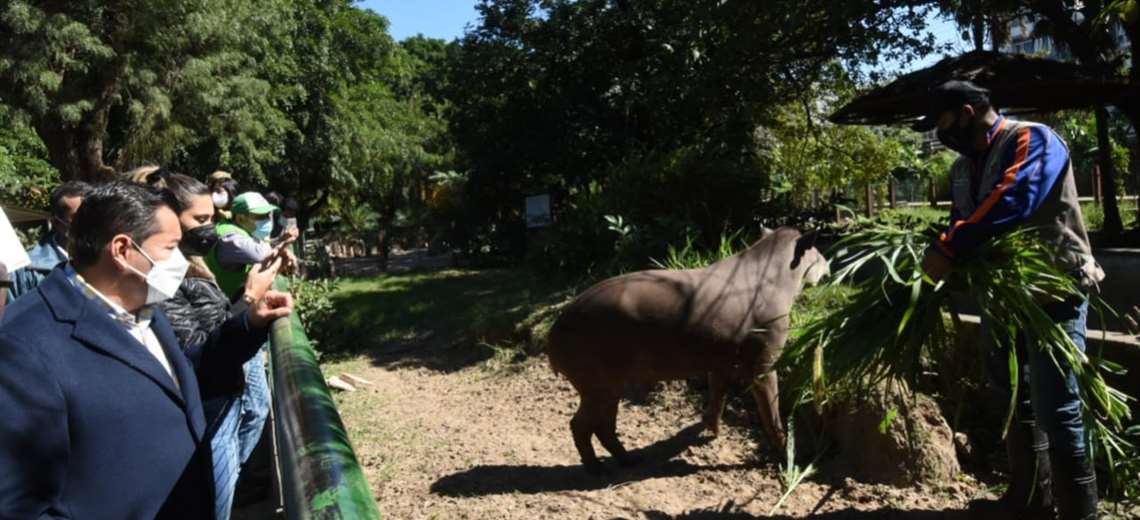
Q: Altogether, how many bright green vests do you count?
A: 1